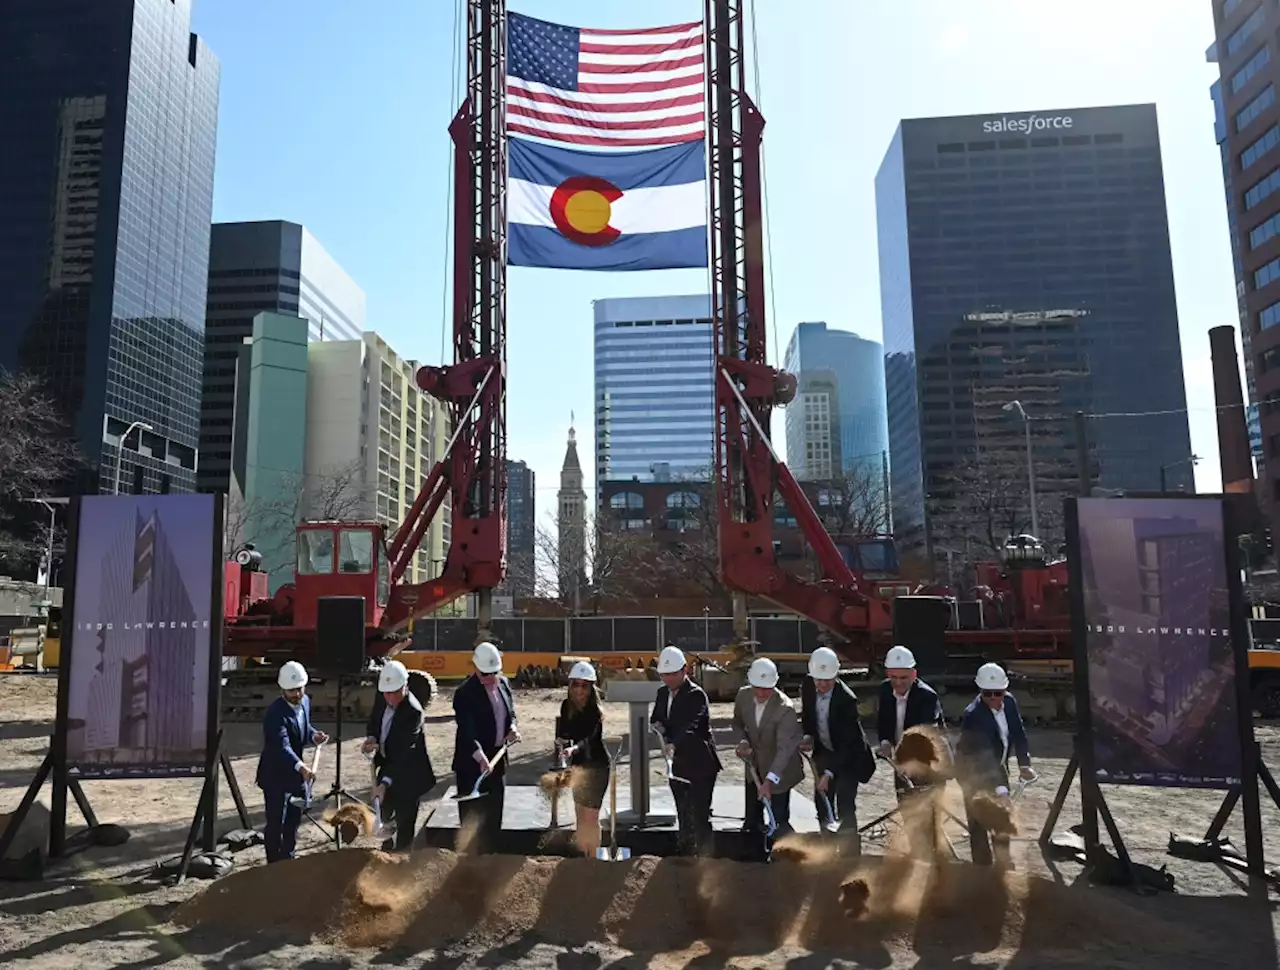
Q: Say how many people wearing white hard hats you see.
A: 9